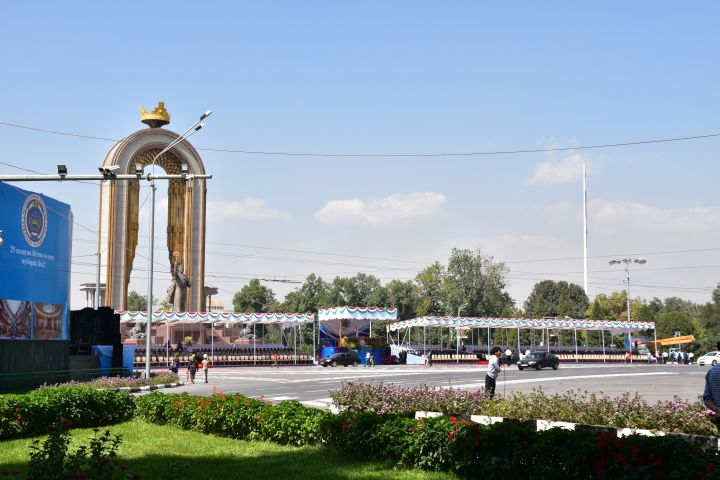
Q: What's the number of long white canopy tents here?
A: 2